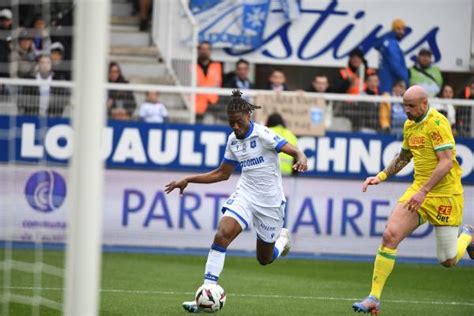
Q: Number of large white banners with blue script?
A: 1